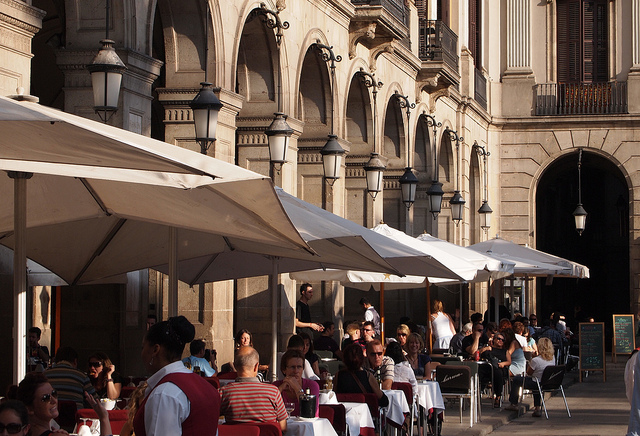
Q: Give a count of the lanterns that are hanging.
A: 10